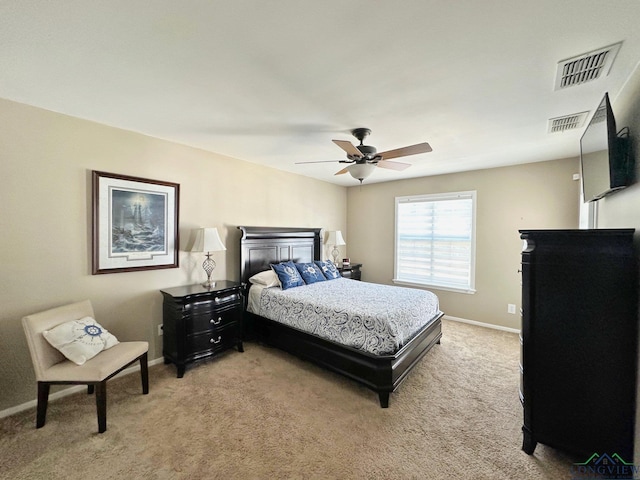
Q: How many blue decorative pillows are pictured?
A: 3